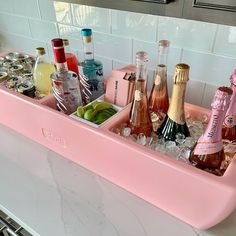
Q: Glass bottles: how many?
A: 9